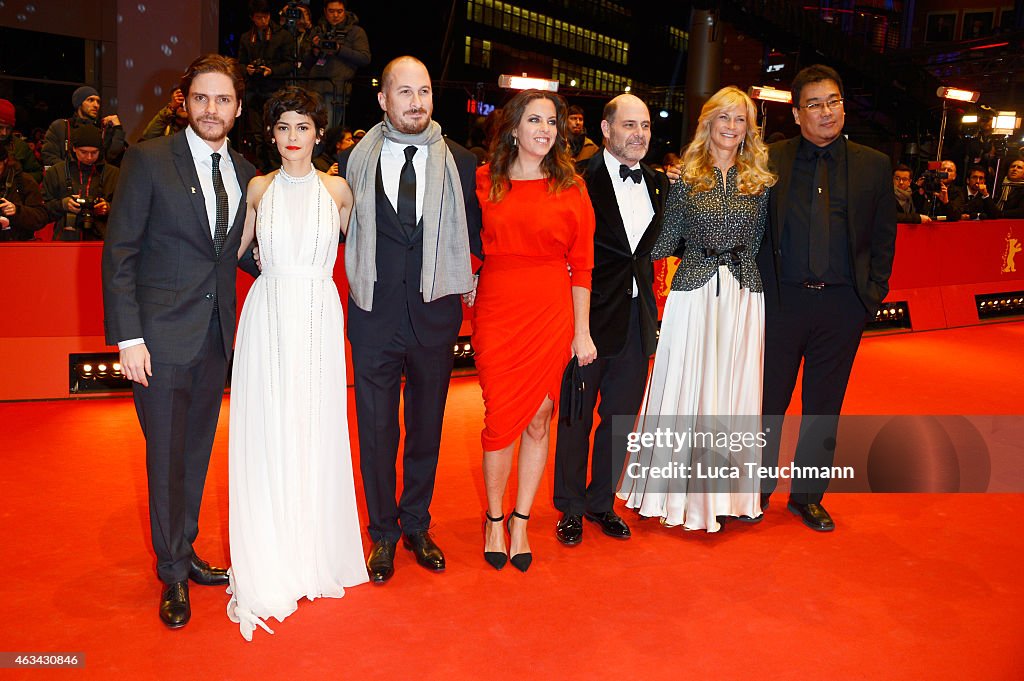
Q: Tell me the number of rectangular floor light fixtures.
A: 4